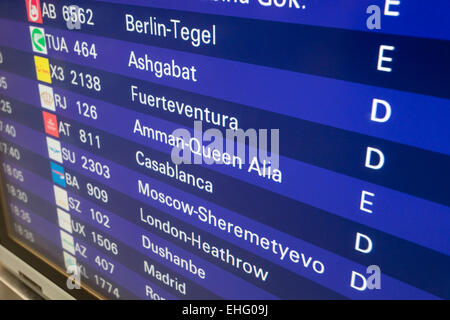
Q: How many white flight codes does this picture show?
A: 11